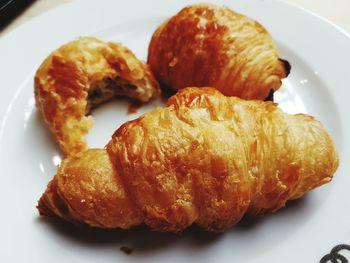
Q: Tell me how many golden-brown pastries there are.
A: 3